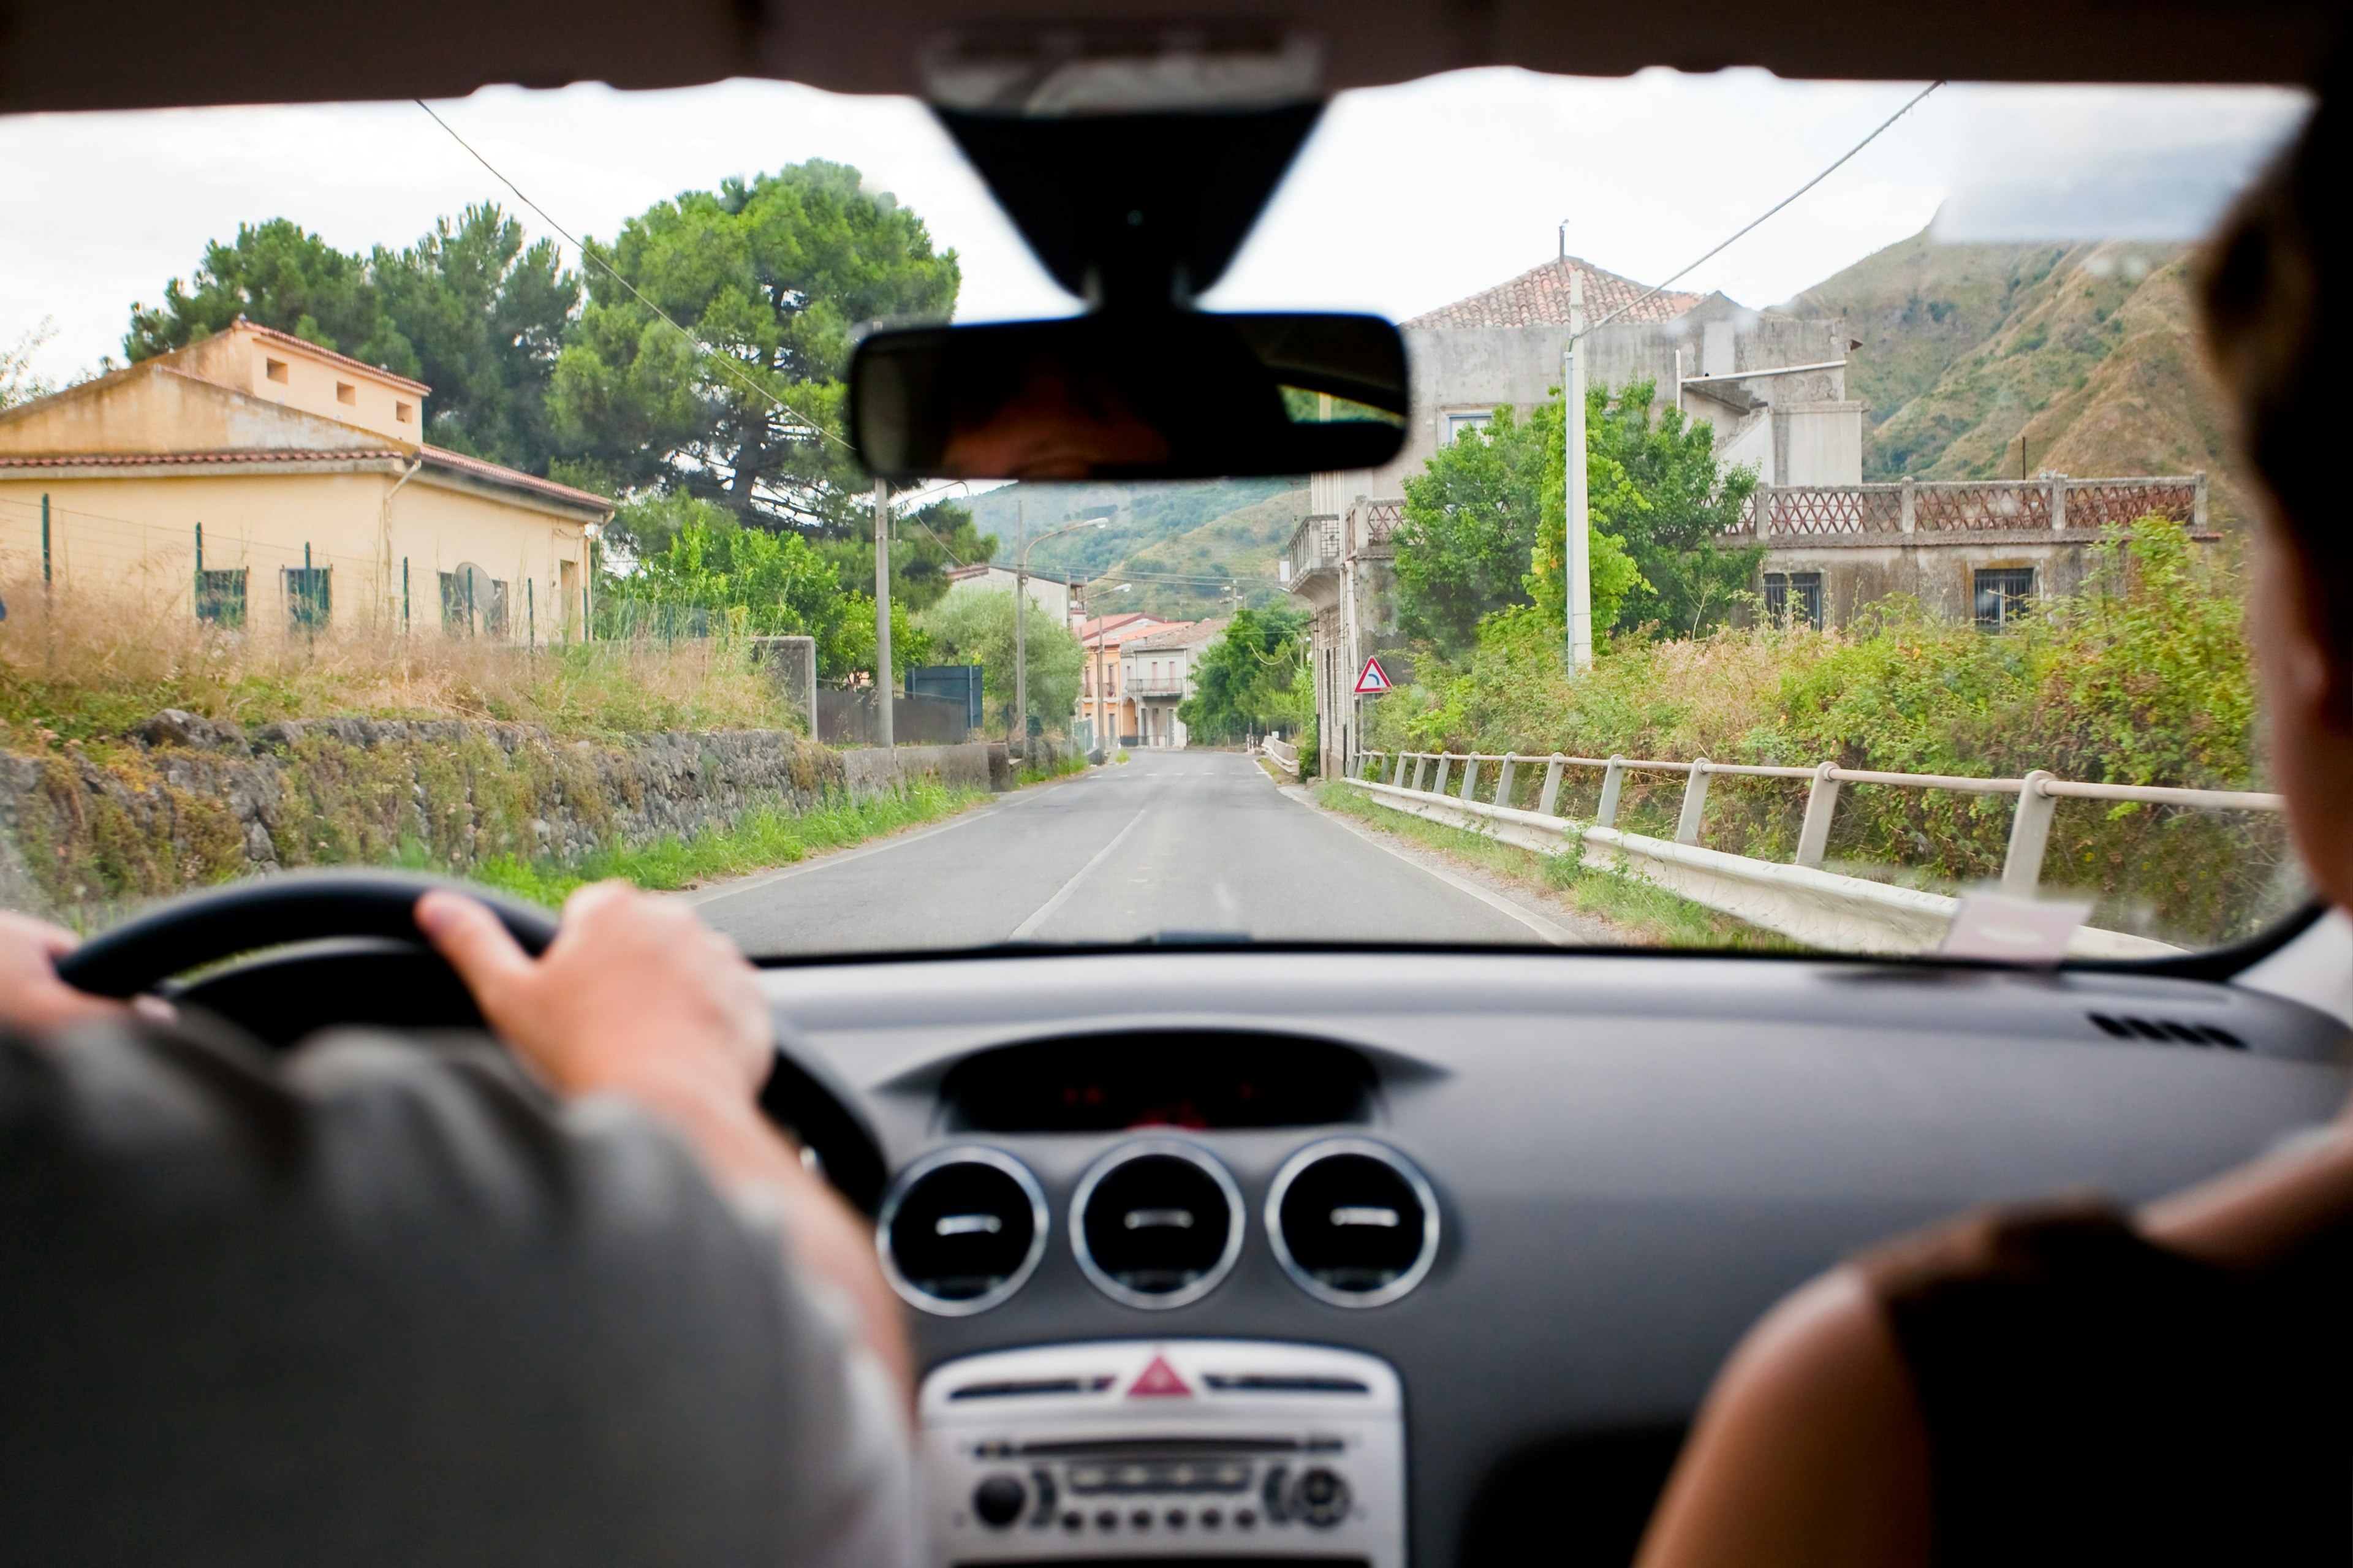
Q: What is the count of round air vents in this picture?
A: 3